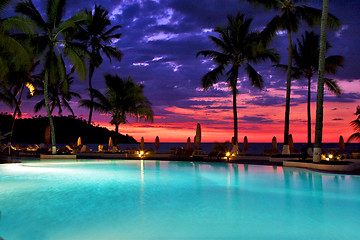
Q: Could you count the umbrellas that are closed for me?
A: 13